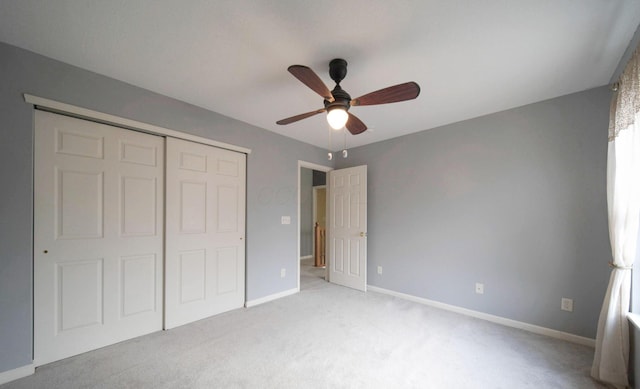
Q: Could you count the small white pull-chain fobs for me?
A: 2